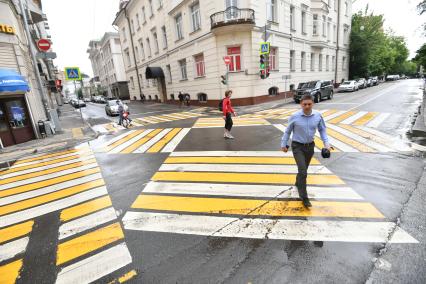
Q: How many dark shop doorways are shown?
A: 1